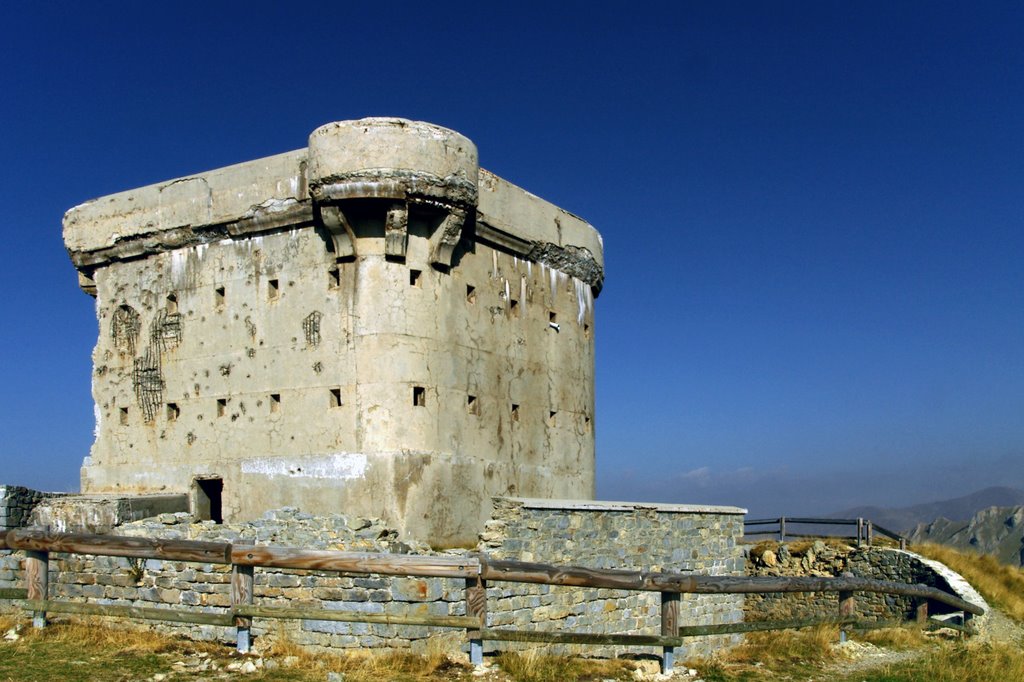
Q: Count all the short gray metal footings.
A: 5